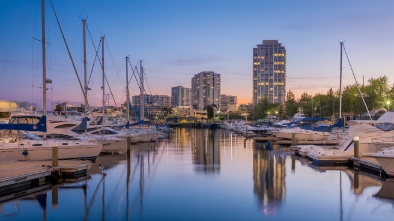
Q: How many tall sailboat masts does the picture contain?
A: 6